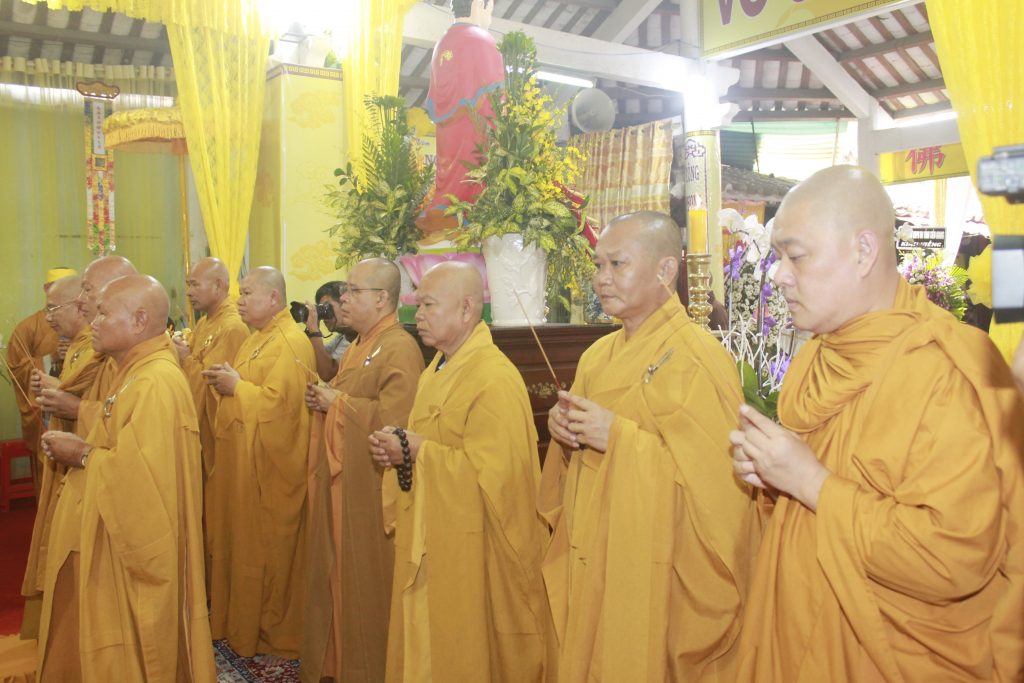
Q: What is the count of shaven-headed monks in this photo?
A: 9